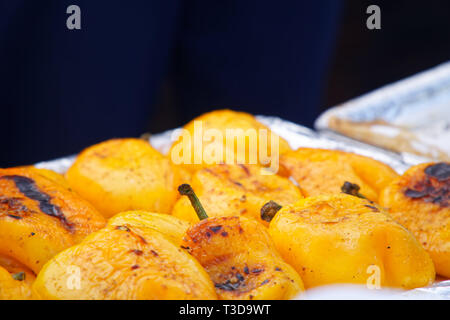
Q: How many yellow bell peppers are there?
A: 11